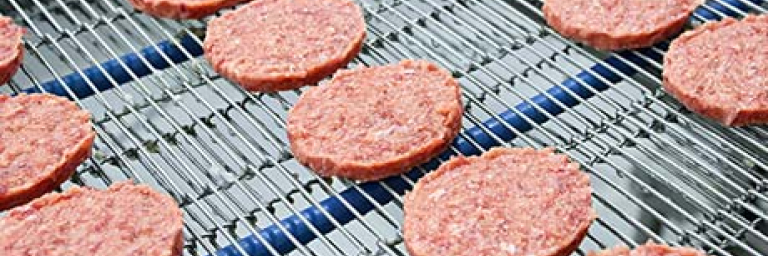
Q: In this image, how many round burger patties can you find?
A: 10